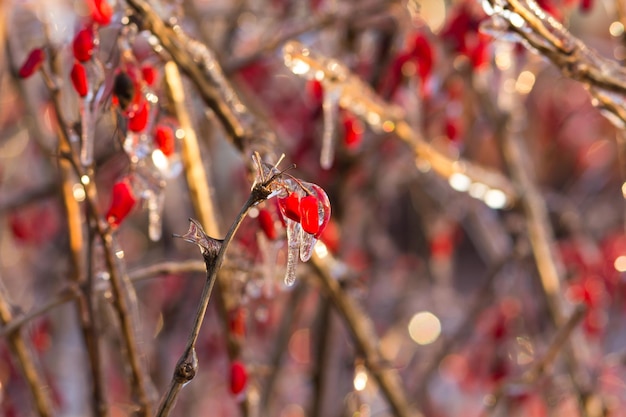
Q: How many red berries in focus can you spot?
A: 2